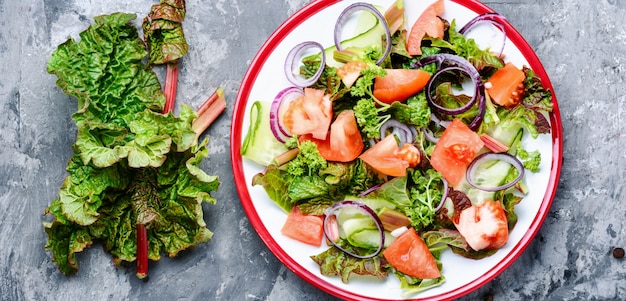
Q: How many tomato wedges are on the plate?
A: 11